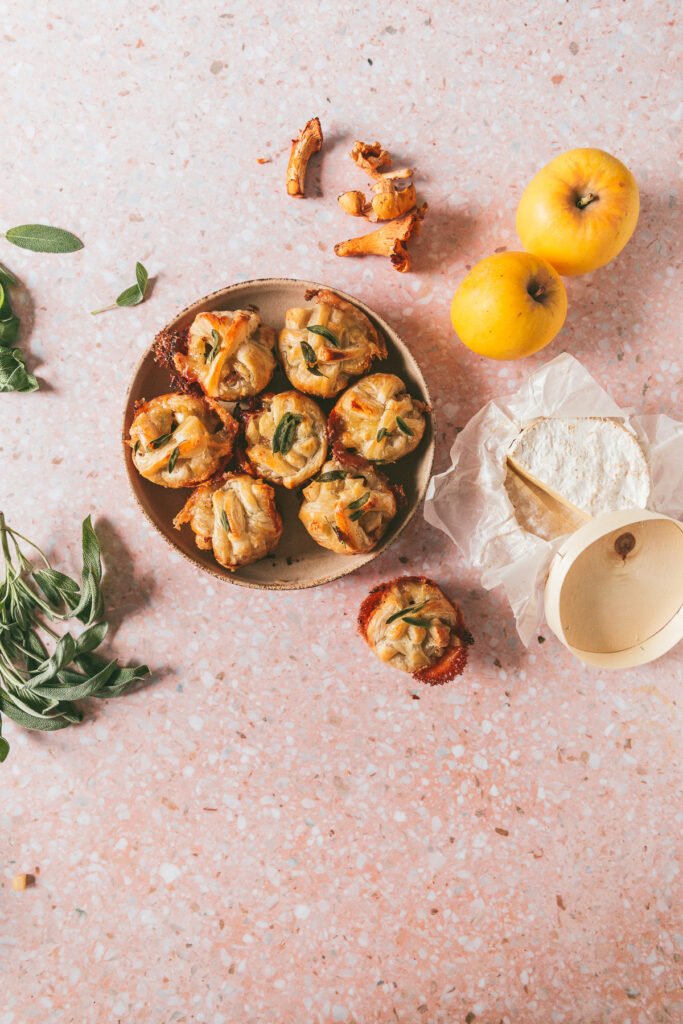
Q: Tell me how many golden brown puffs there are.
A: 8